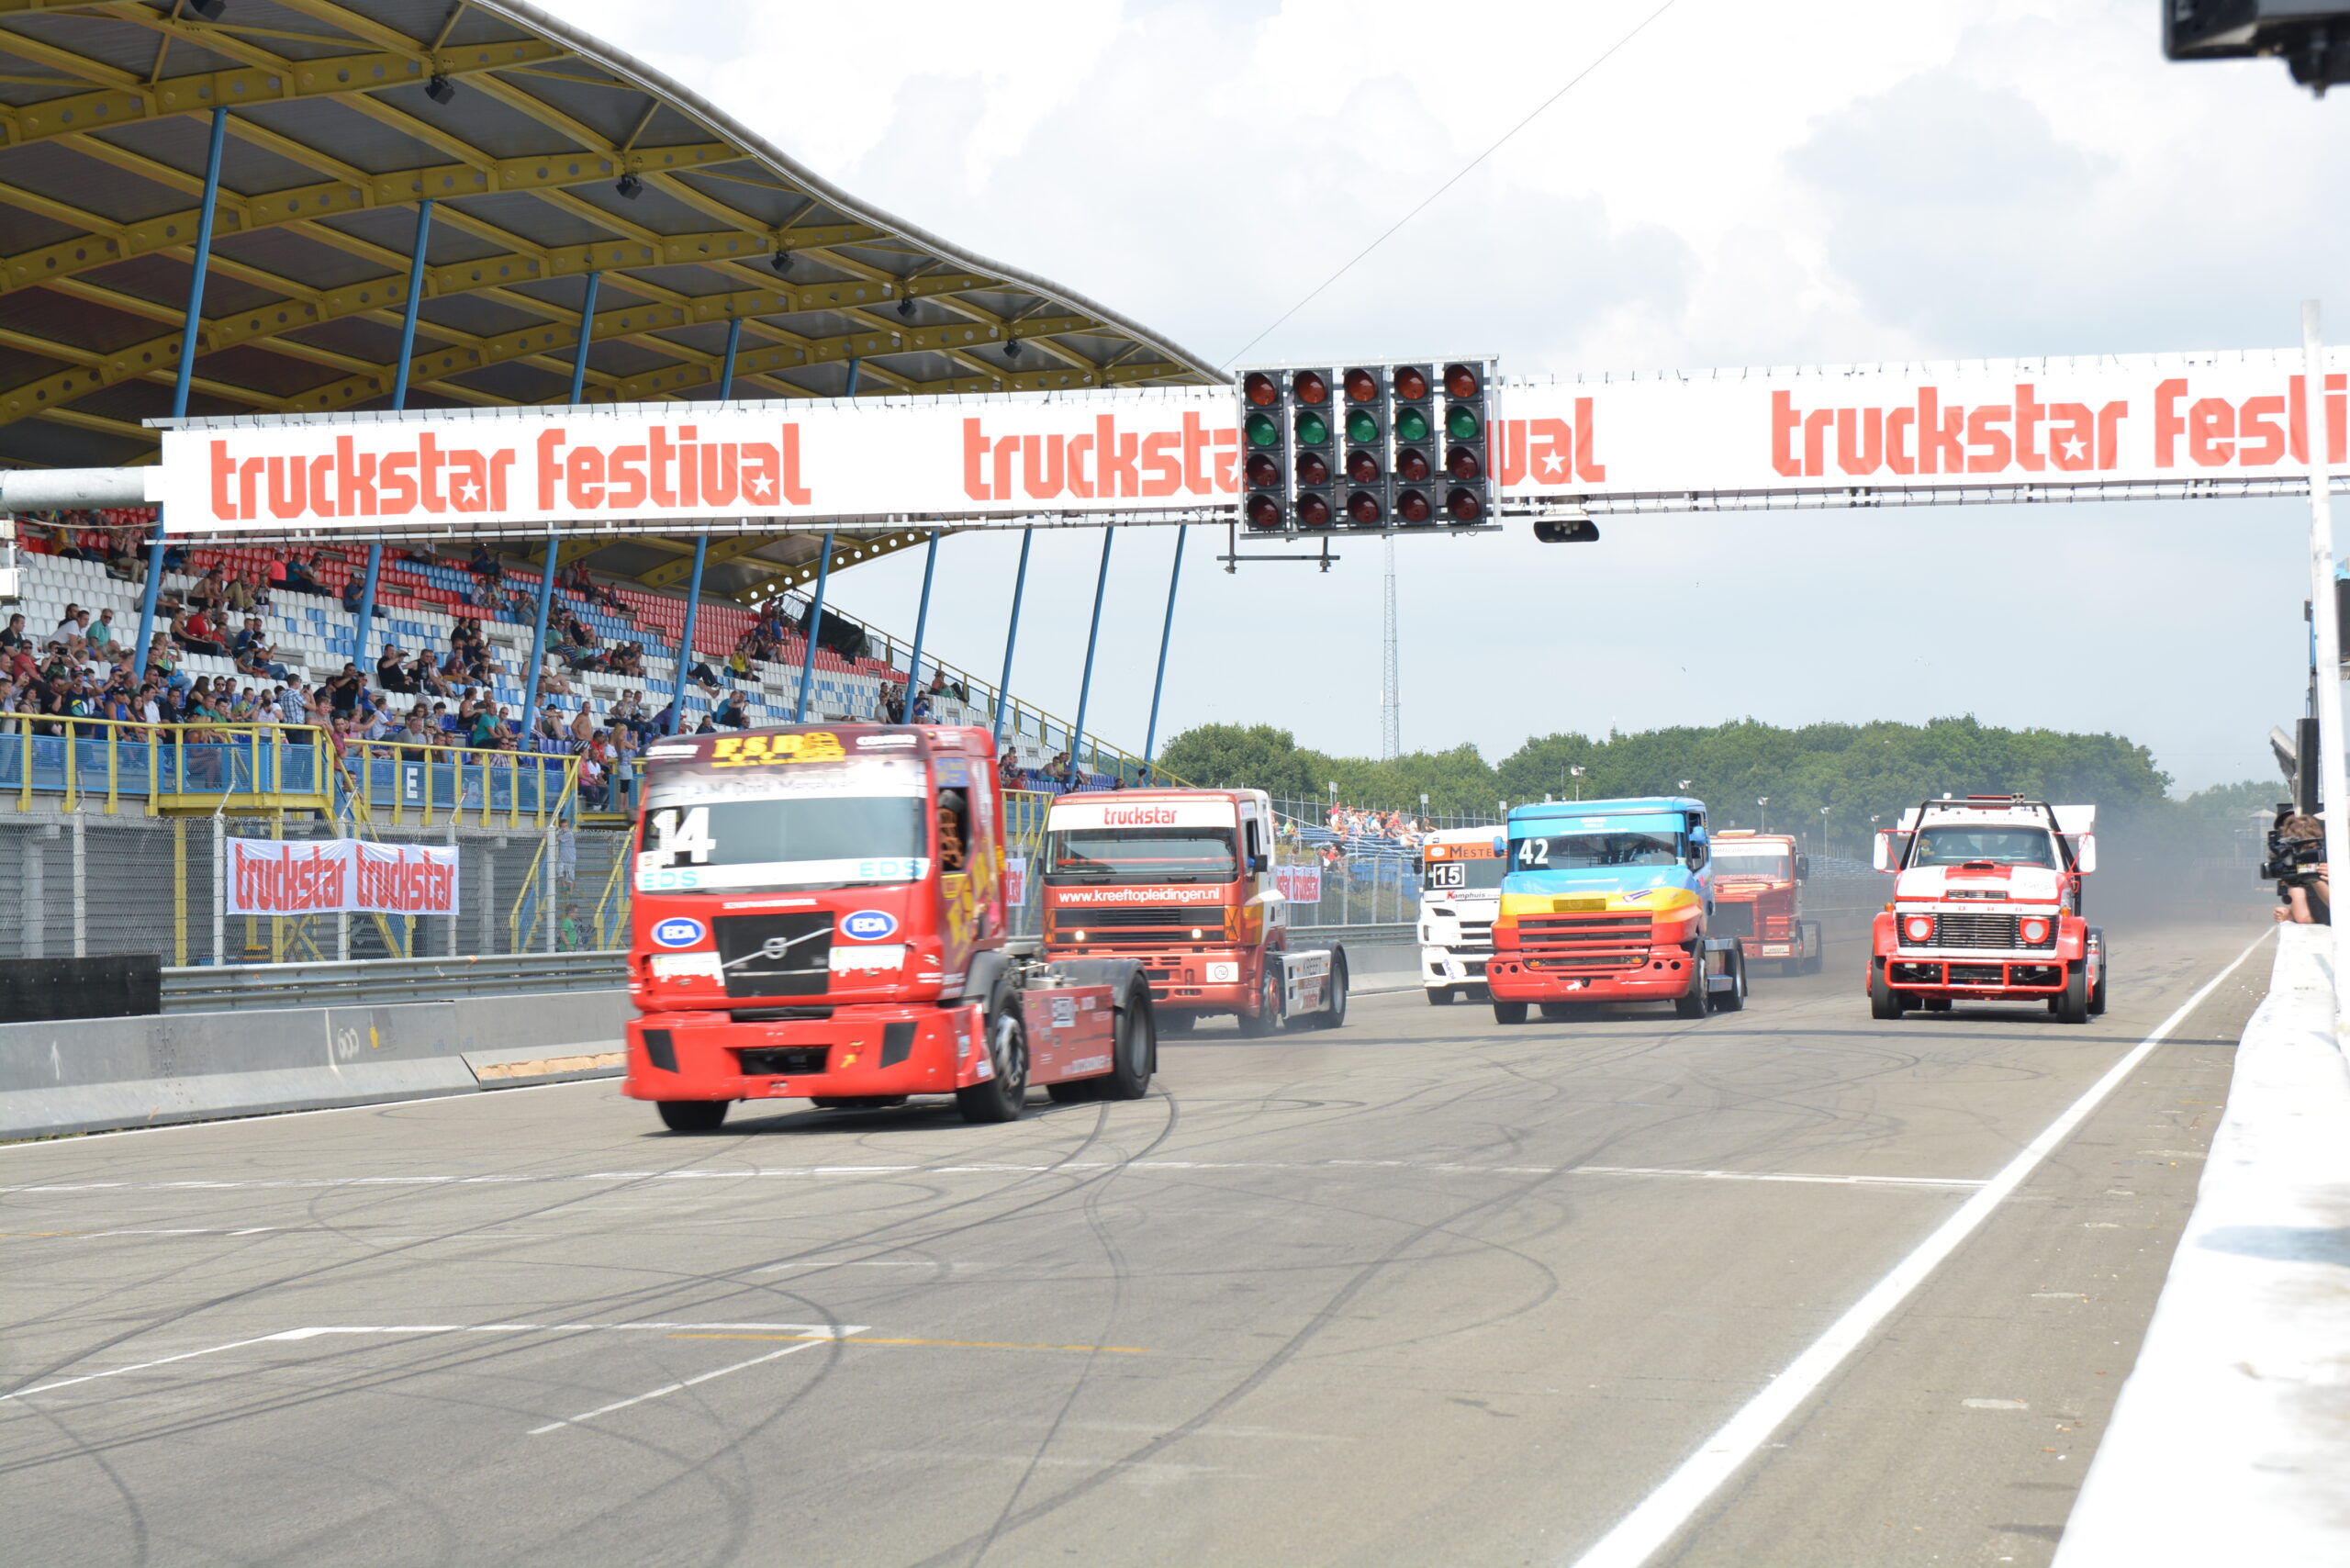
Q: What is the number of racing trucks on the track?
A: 6